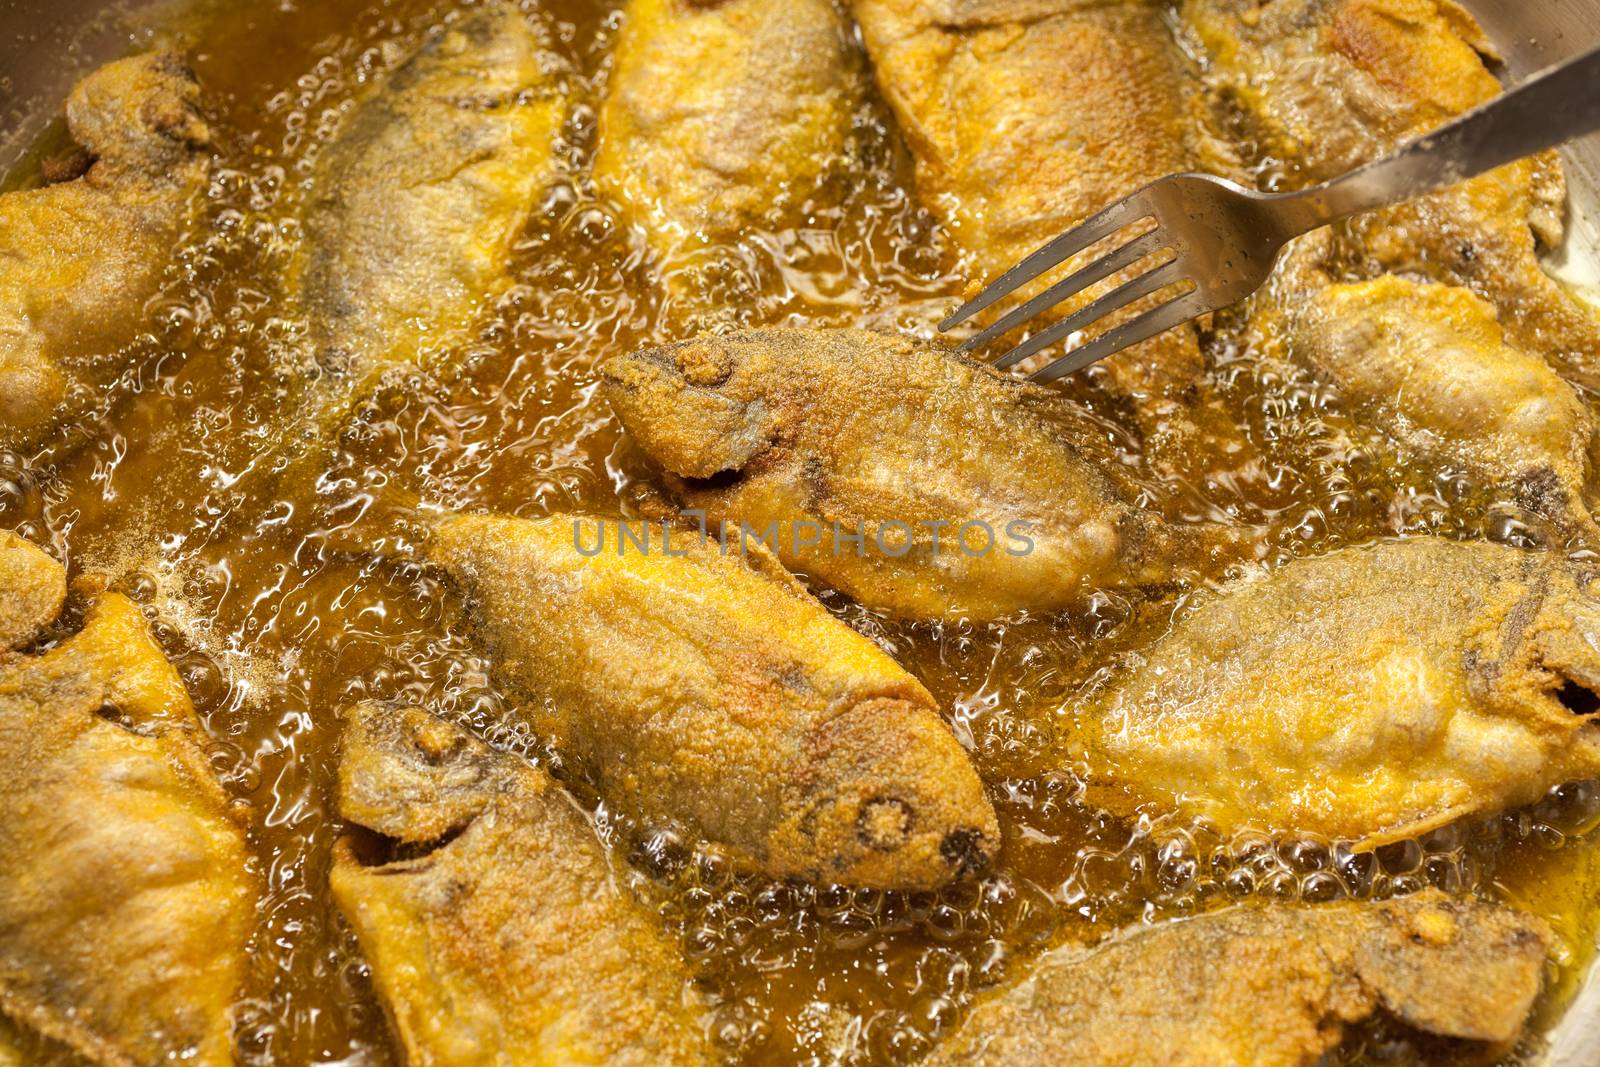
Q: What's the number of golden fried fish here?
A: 12